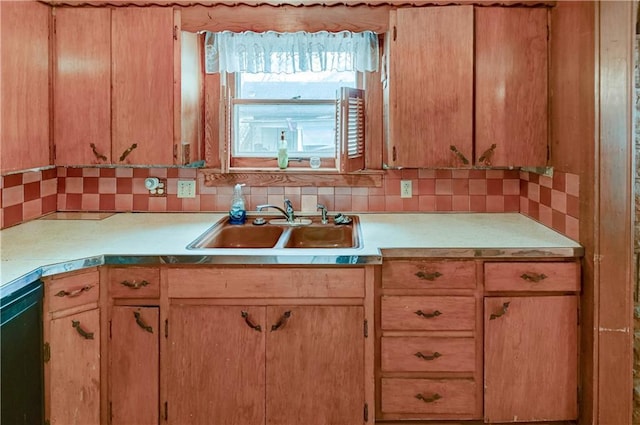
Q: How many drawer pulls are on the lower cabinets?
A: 7